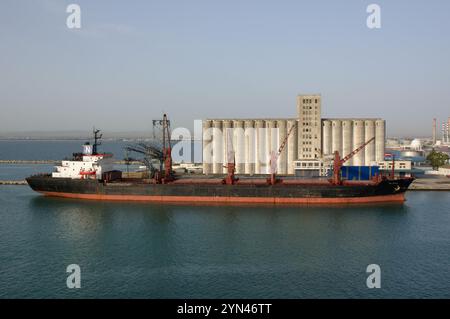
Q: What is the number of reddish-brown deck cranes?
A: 4